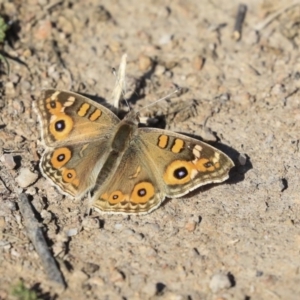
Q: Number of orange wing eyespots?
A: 8